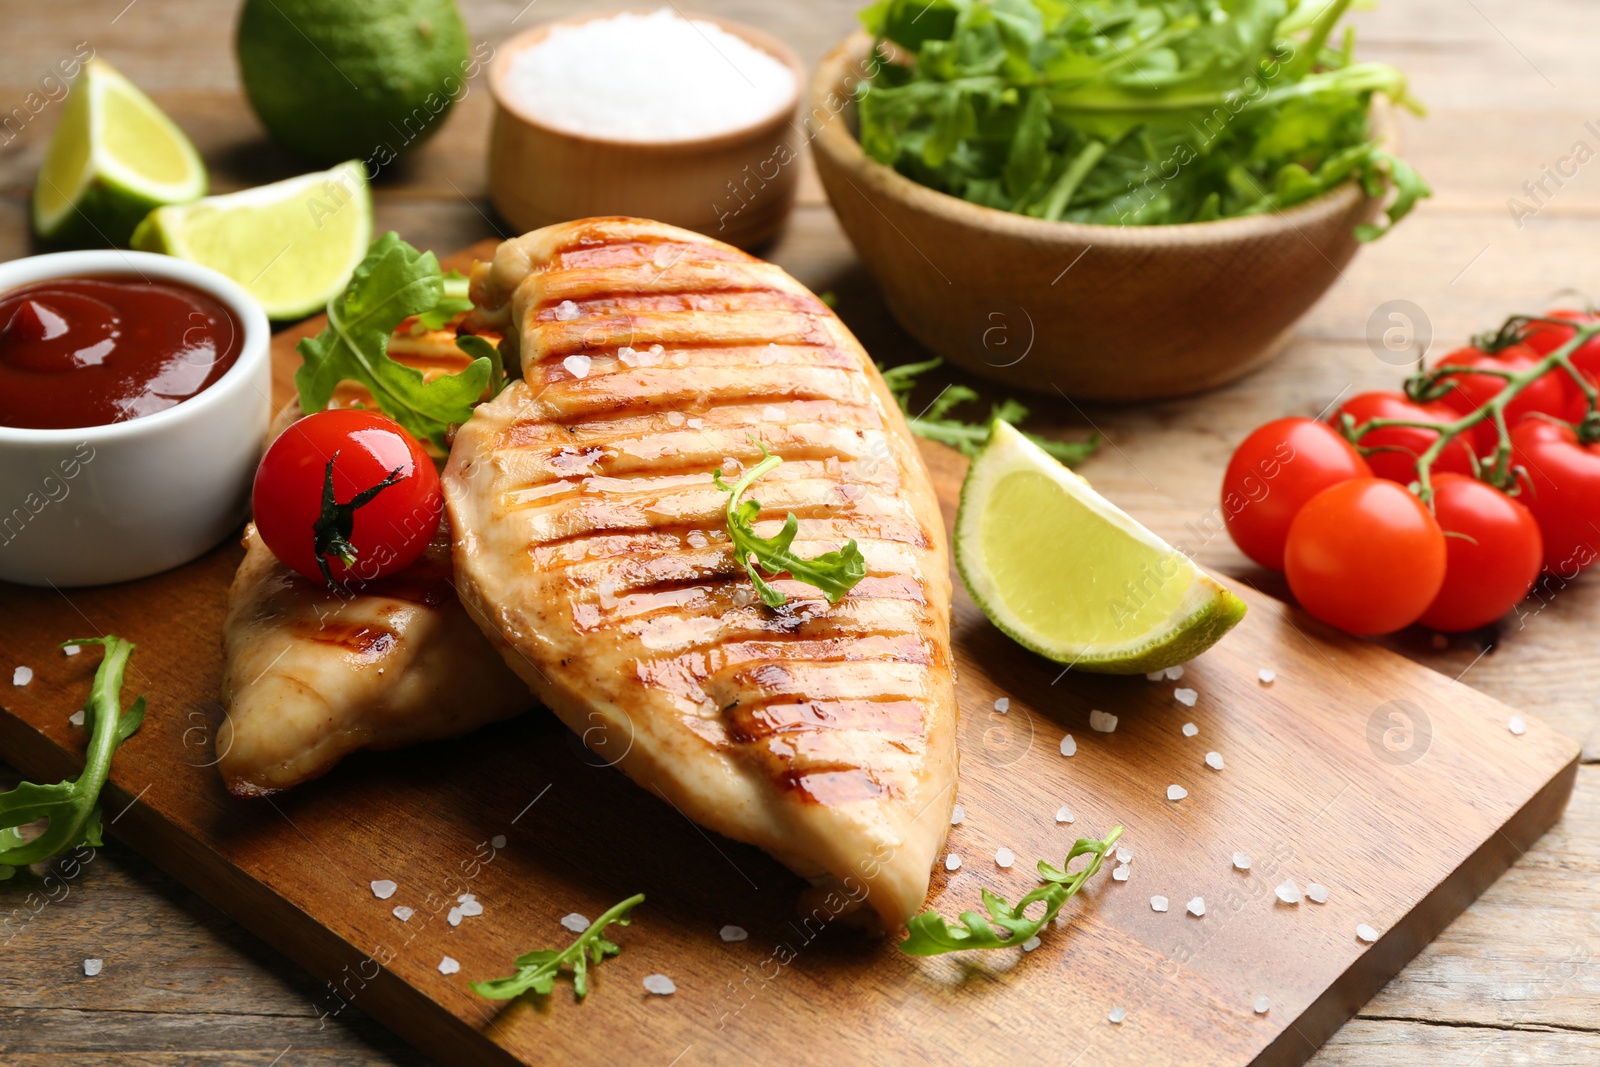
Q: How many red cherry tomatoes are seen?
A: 8